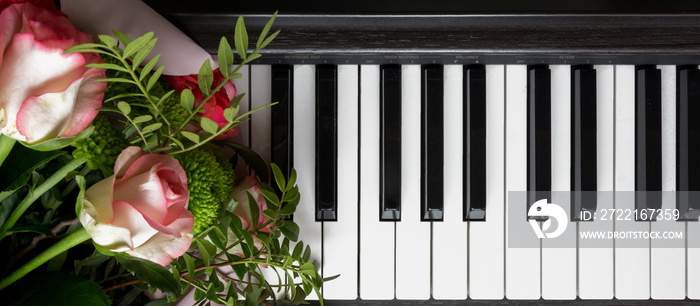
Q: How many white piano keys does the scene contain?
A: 14